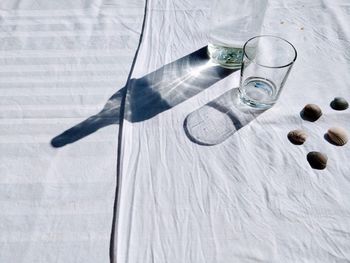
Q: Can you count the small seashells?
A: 5